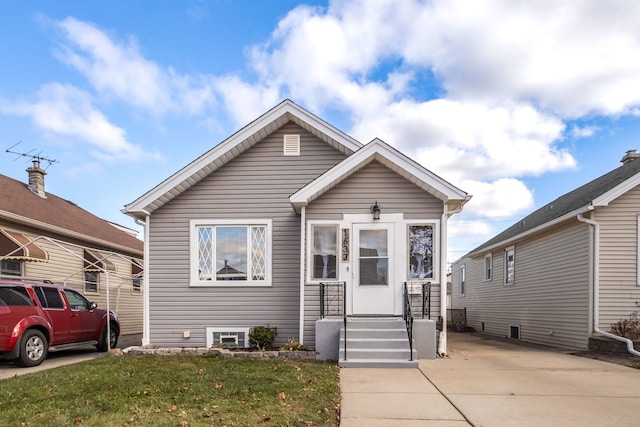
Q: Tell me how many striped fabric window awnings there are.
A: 3